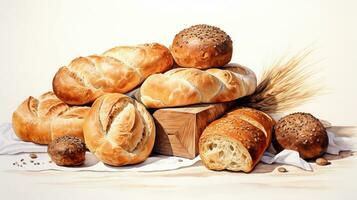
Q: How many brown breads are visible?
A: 3